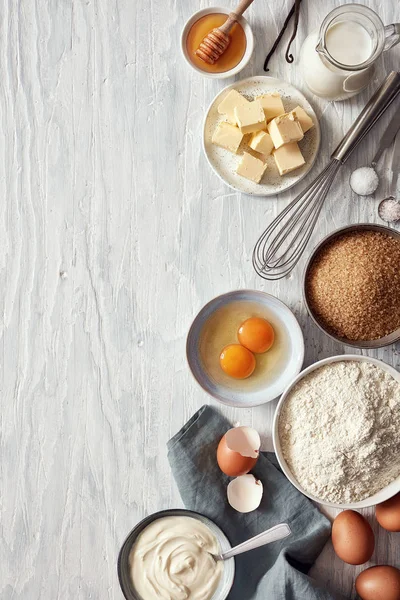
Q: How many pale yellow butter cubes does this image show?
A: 9